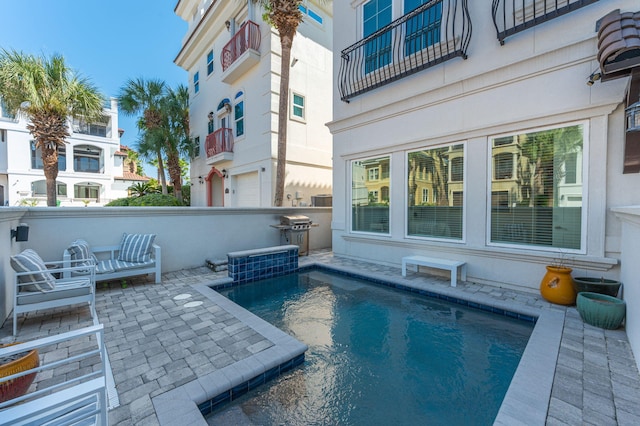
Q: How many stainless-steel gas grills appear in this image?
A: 1